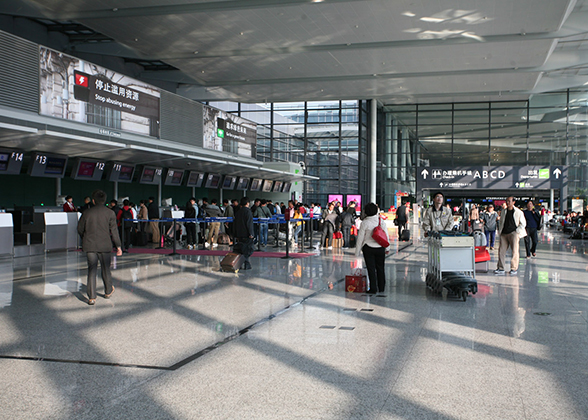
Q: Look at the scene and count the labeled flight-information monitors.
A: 14